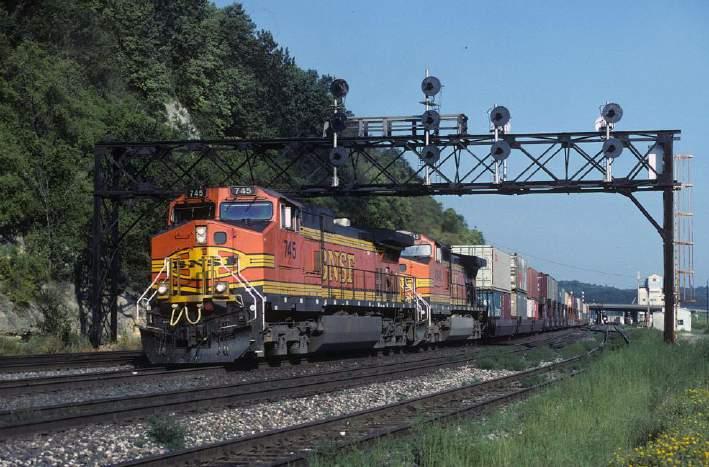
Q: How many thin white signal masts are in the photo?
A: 4